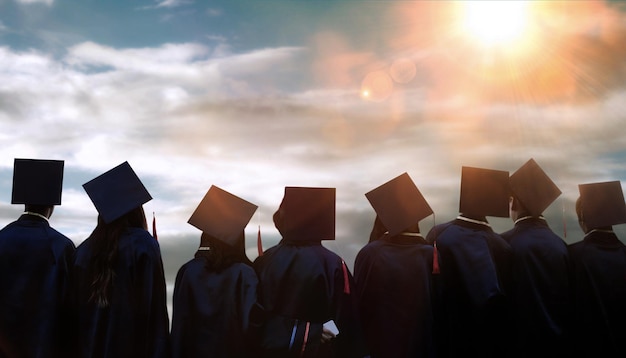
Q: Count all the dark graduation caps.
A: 8